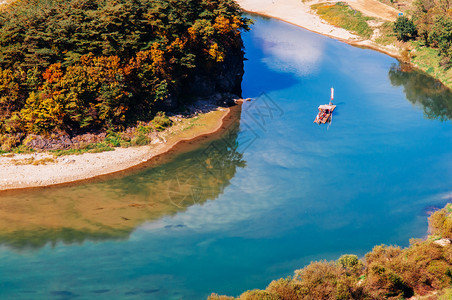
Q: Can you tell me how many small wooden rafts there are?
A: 1